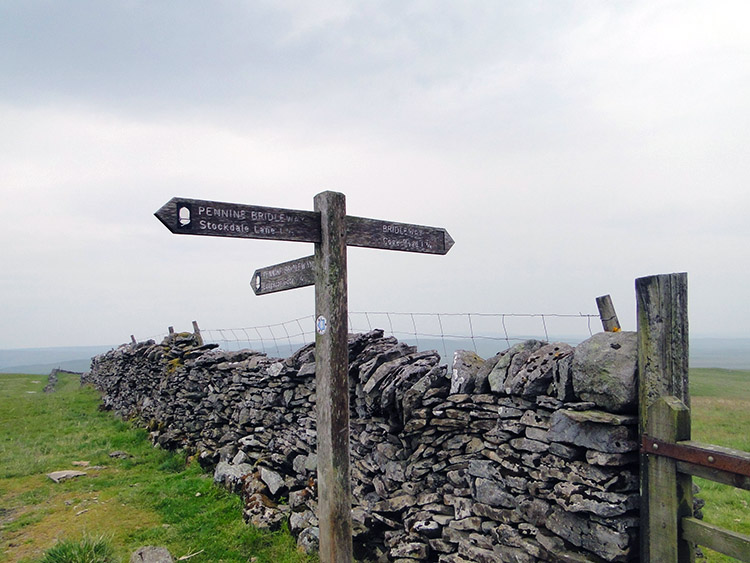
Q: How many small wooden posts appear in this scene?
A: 4